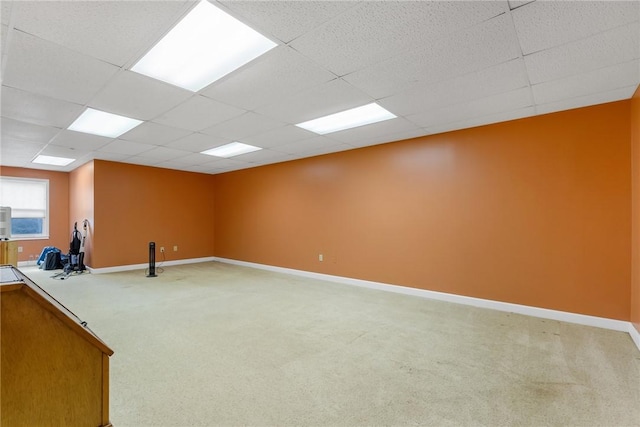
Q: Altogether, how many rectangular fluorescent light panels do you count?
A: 5